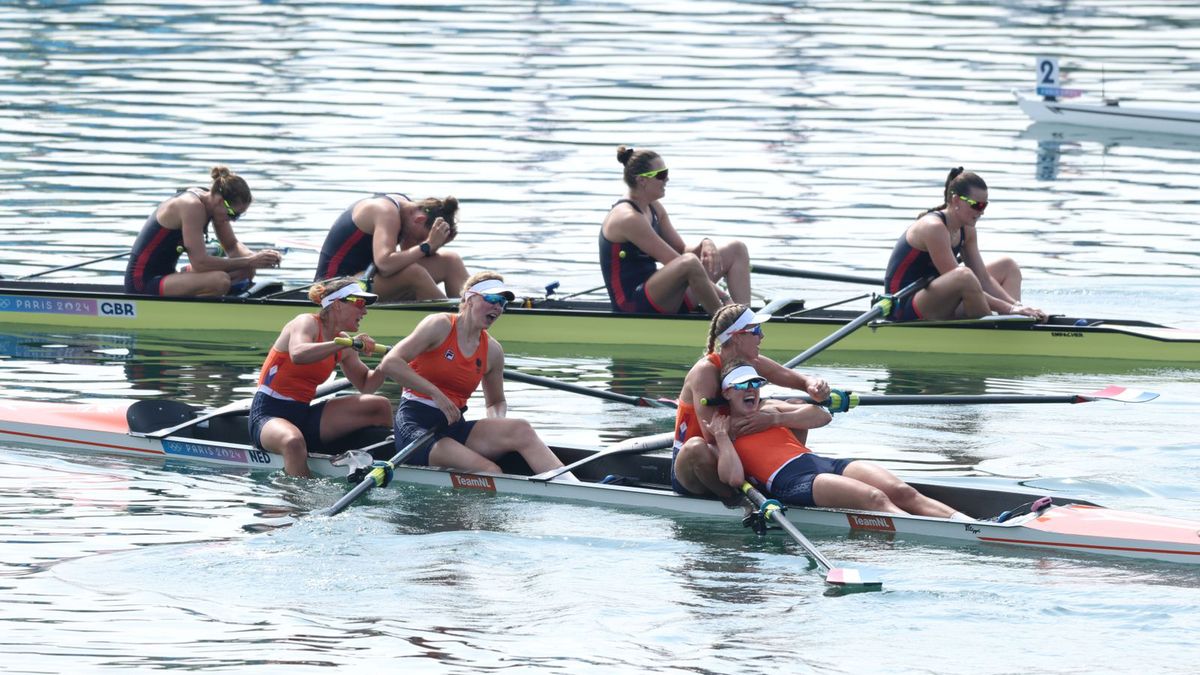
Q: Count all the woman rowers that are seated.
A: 8